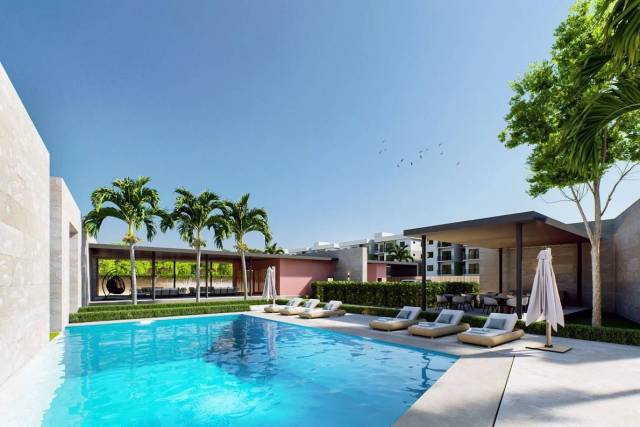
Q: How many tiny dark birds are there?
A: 12